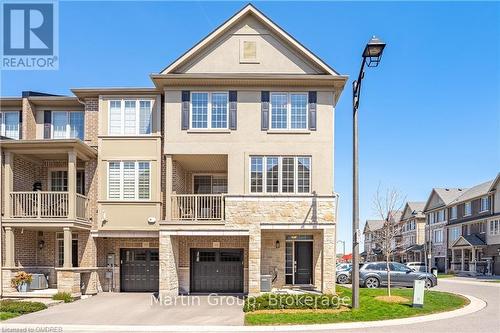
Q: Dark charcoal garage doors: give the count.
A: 2